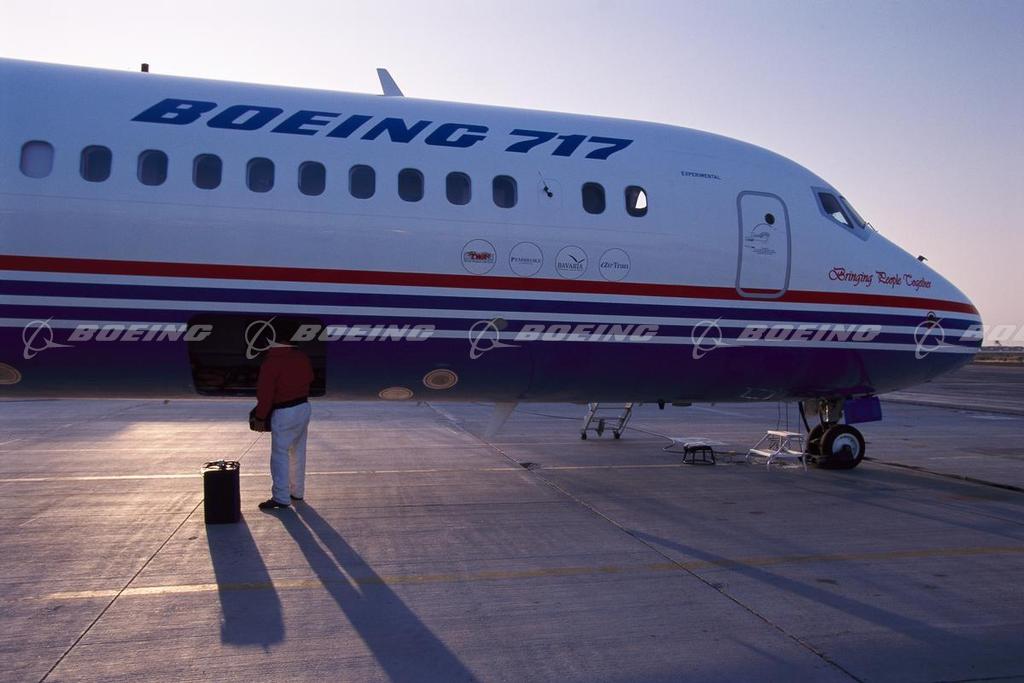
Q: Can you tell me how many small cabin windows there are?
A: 12